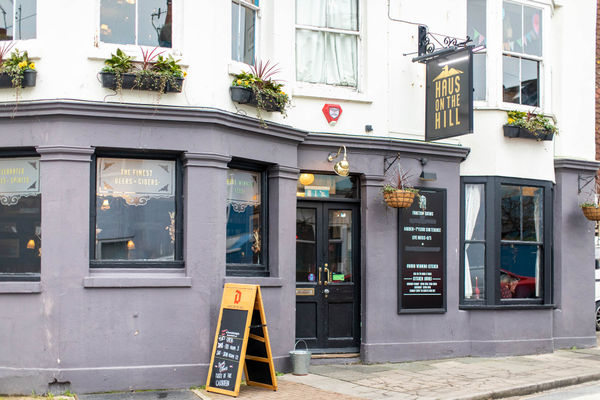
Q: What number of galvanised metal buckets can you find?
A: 1